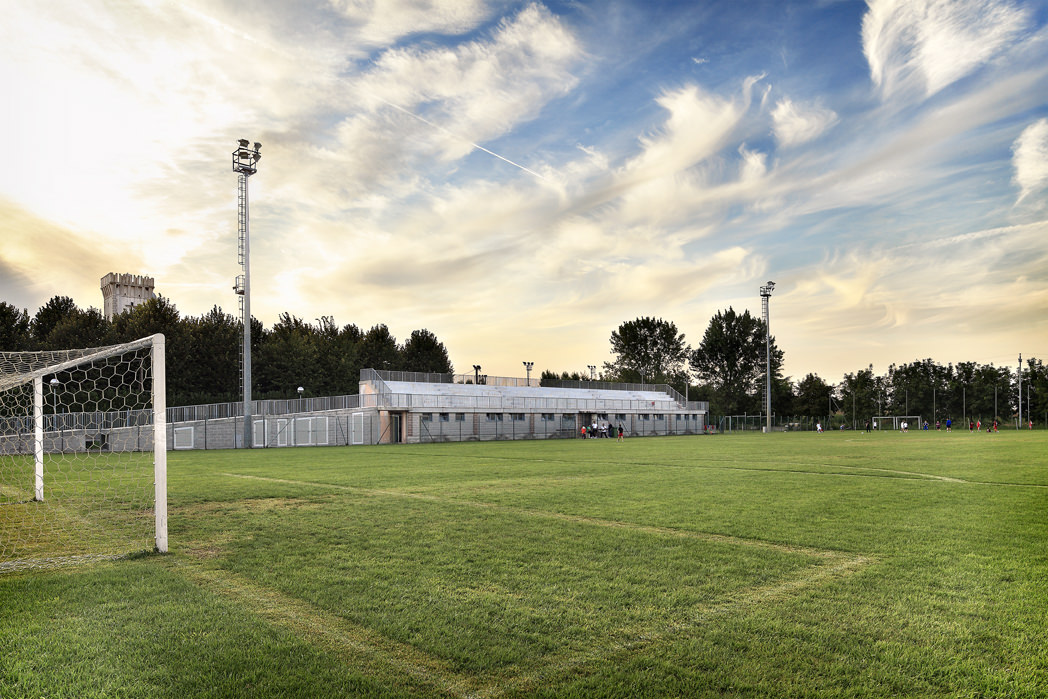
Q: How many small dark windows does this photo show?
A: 14